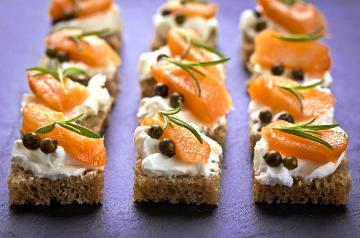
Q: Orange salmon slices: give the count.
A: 12